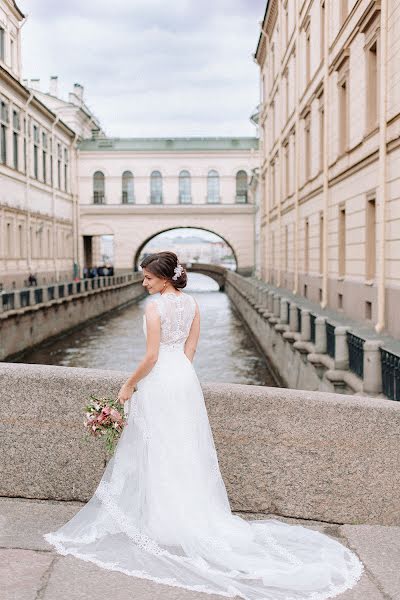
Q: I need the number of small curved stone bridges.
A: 1